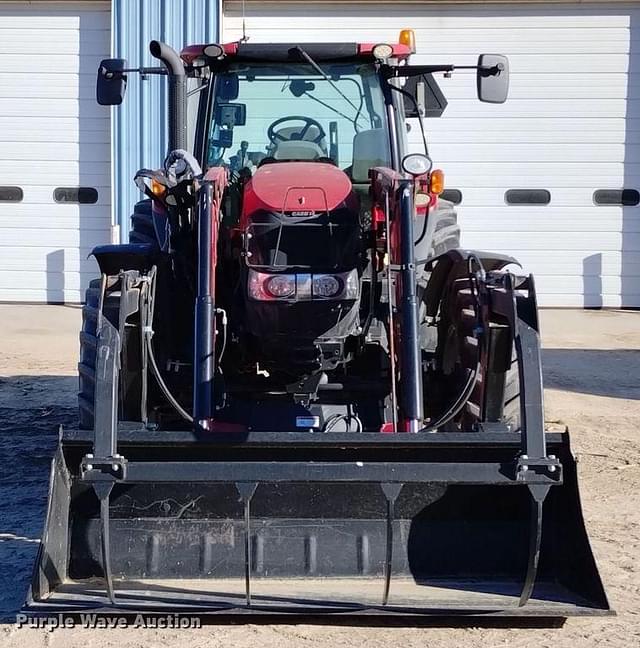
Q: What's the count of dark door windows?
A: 5